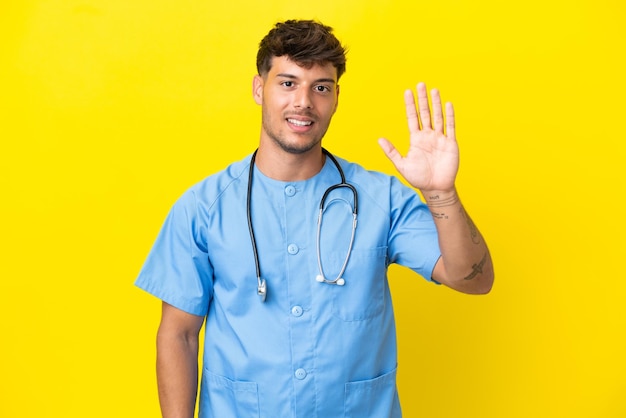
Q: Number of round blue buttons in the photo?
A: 4